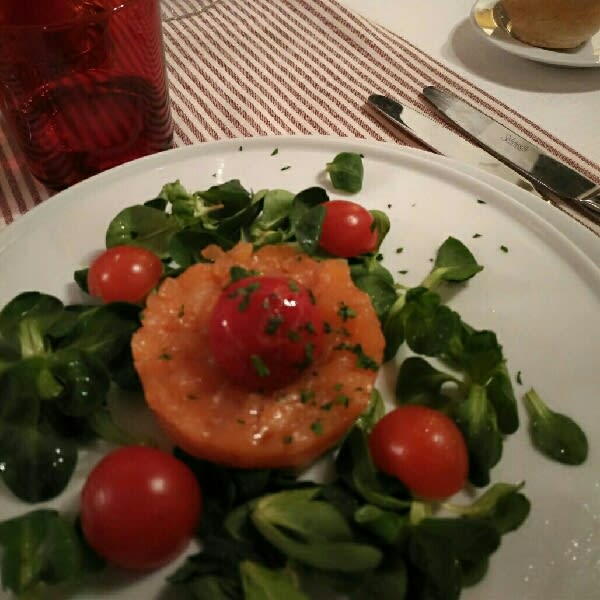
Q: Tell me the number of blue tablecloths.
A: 0